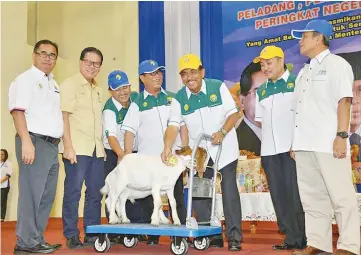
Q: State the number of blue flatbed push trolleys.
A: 1